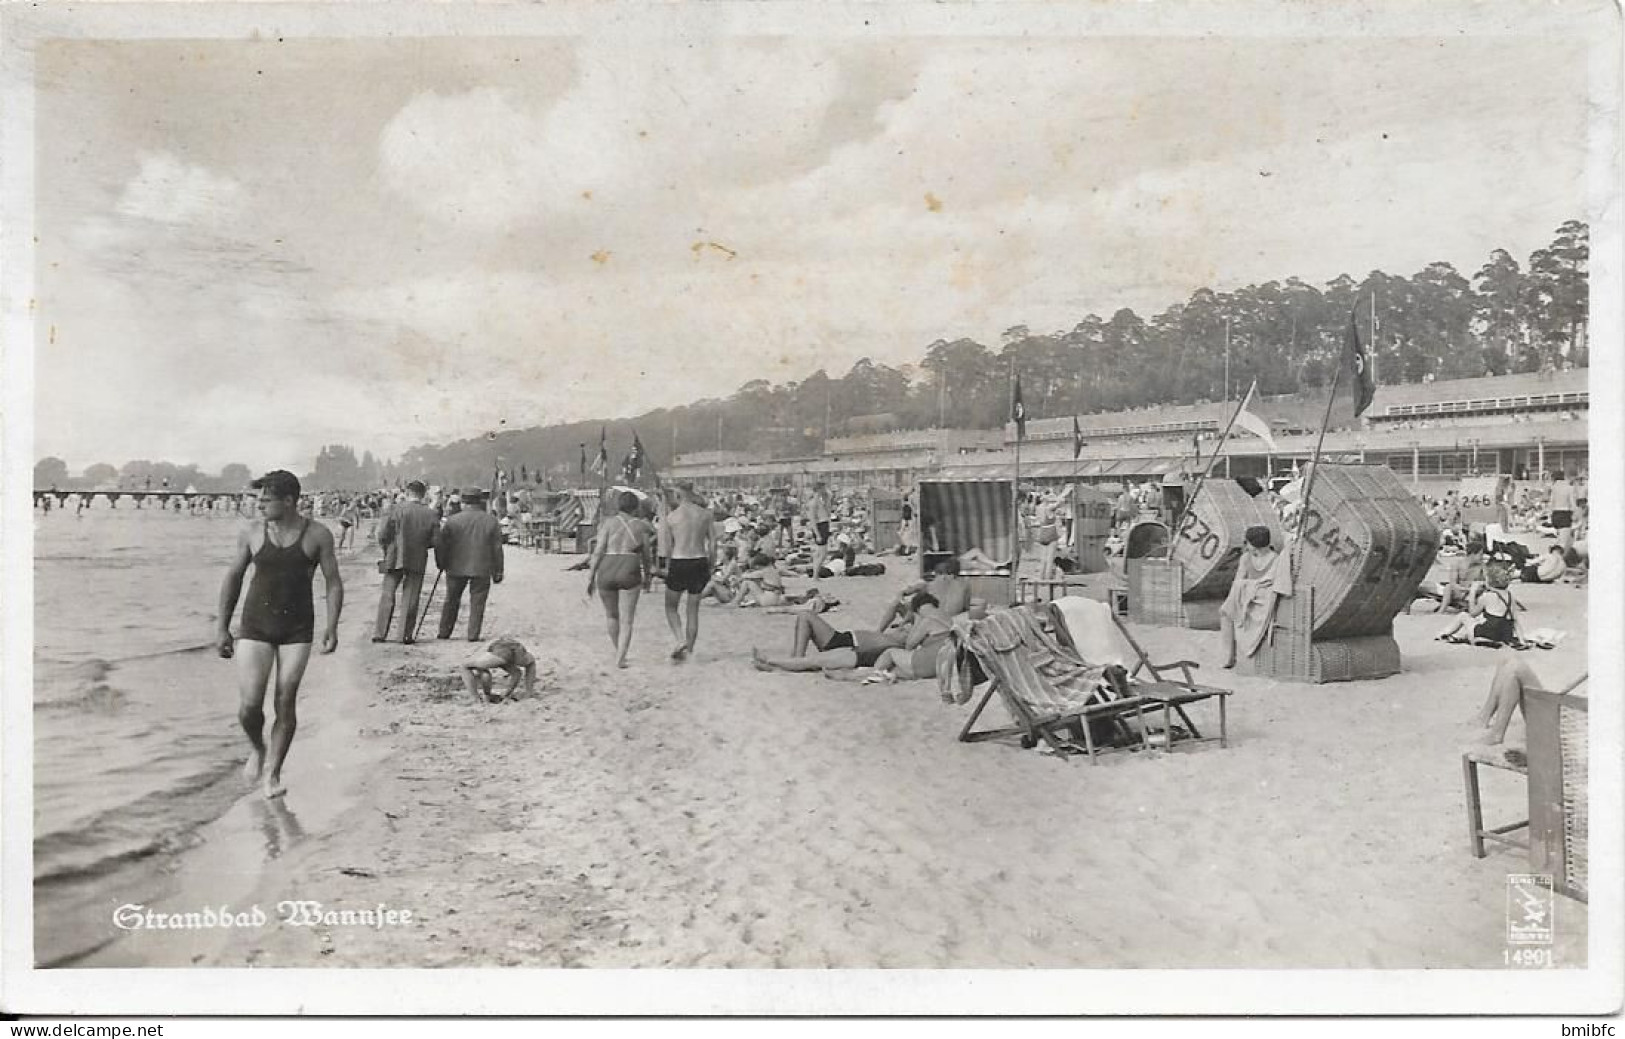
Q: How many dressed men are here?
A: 2